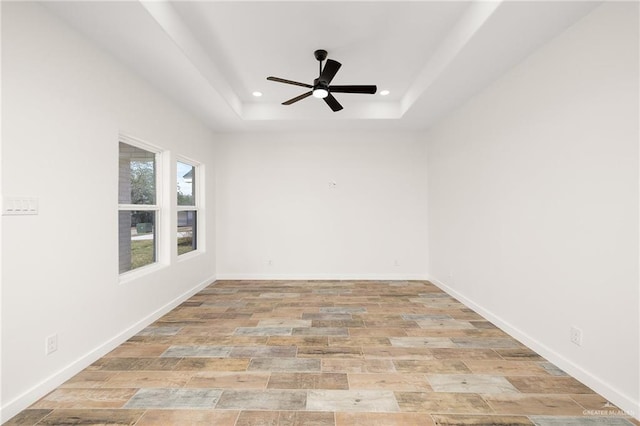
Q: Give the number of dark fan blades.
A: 5